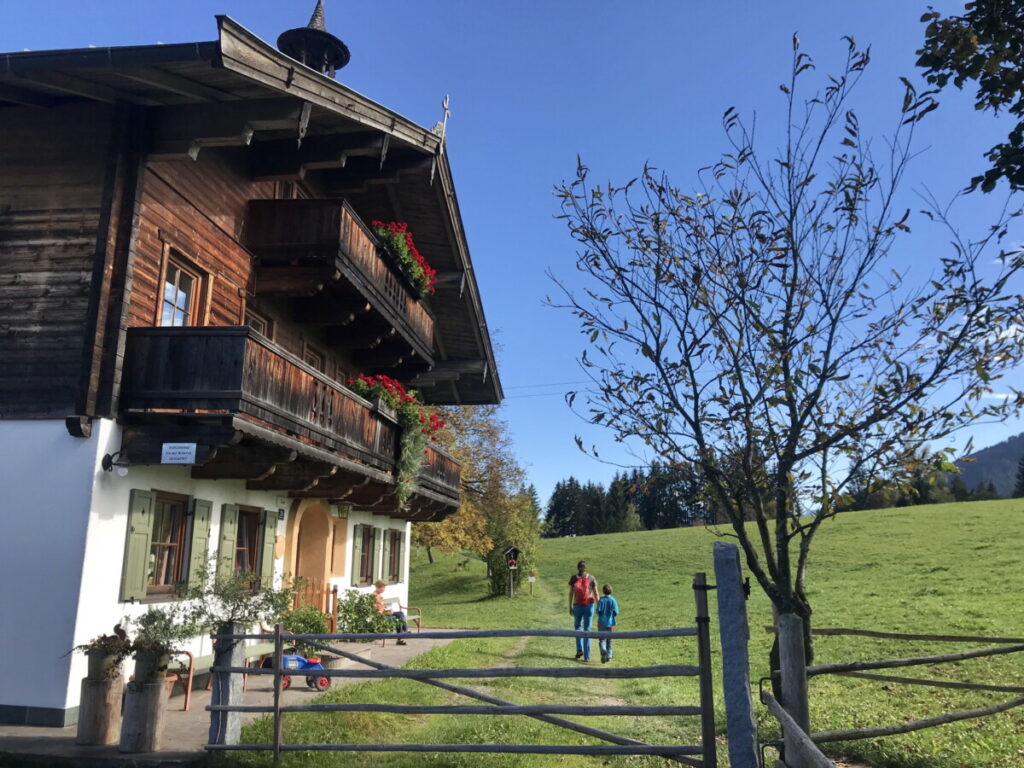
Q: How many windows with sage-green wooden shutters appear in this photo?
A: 4